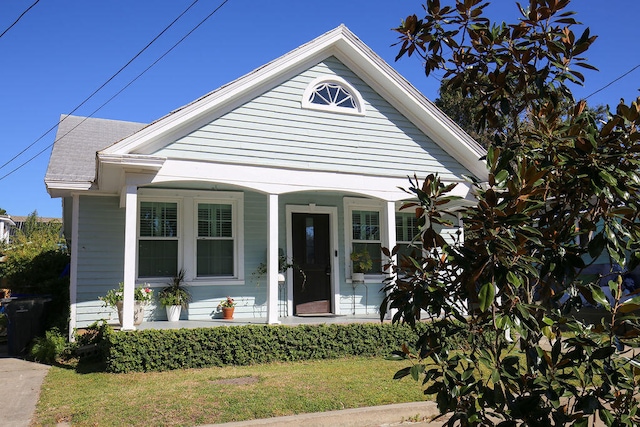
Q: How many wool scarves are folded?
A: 0